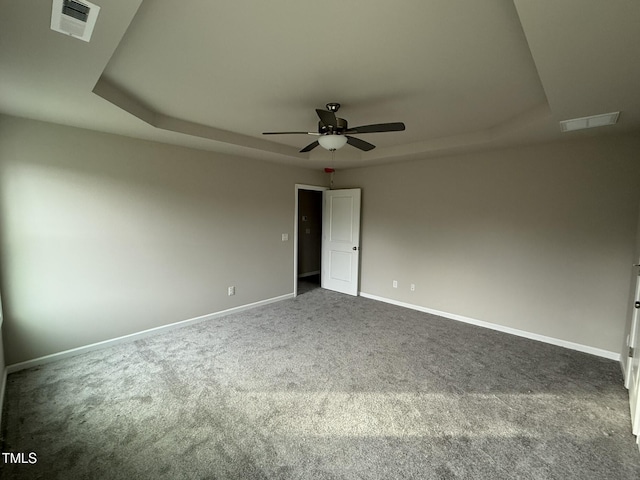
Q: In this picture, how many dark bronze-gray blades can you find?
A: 5